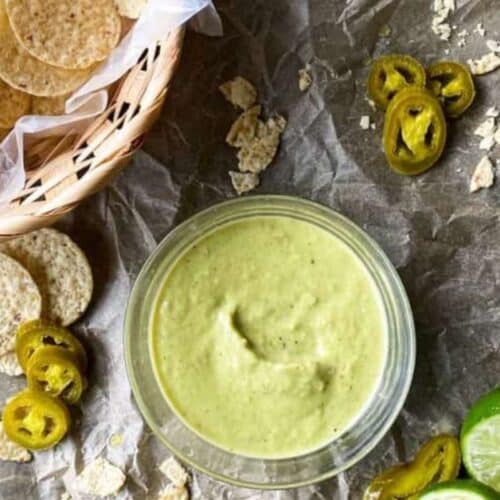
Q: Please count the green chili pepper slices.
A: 8